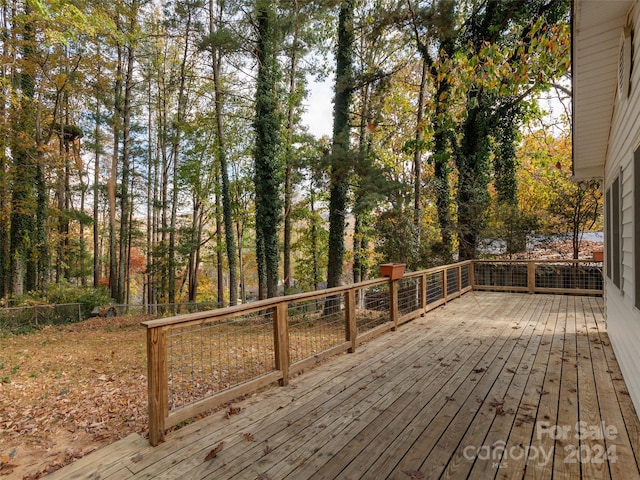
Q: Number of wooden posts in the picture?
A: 9